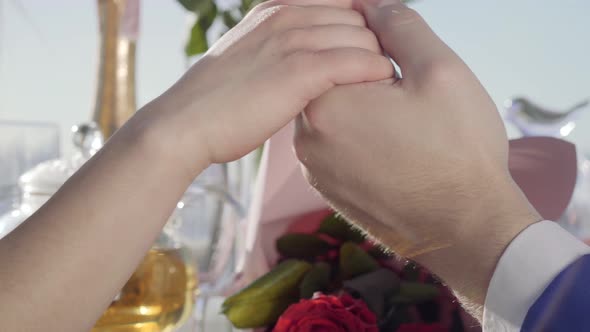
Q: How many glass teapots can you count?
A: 1